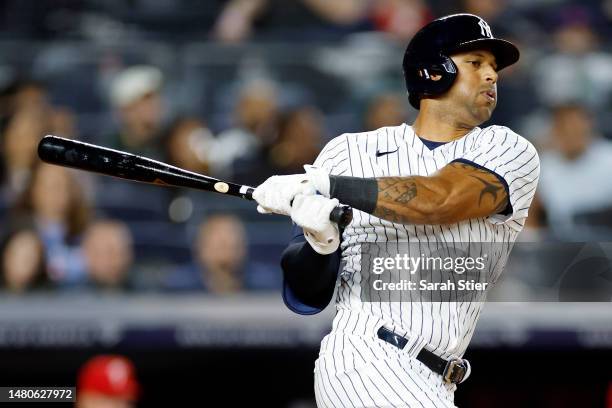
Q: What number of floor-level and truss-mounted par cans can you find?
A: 0